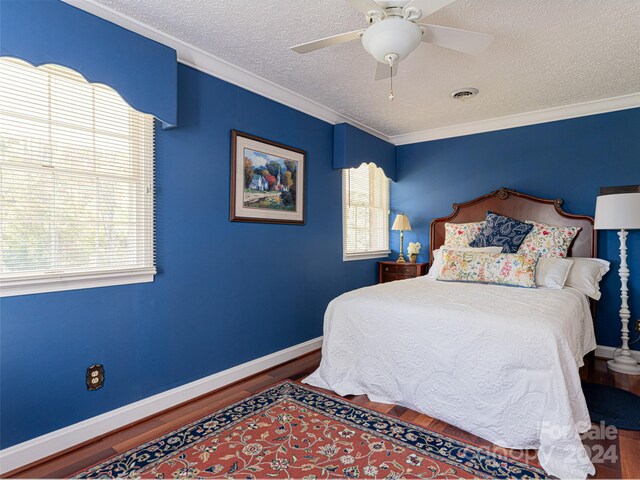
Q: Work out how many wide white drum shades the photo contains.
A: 1